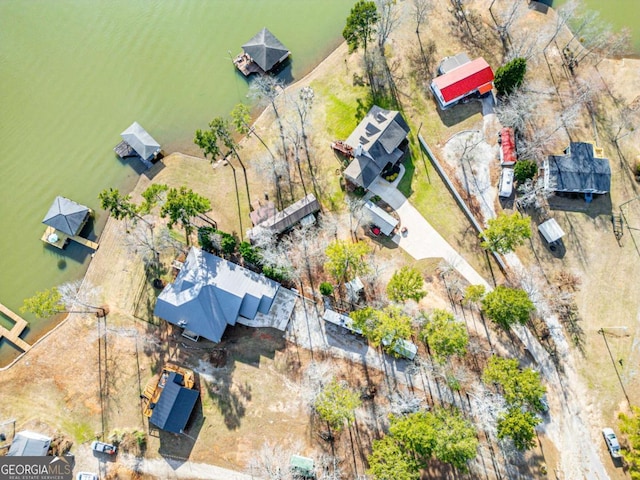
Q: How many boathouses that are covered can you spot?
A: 3